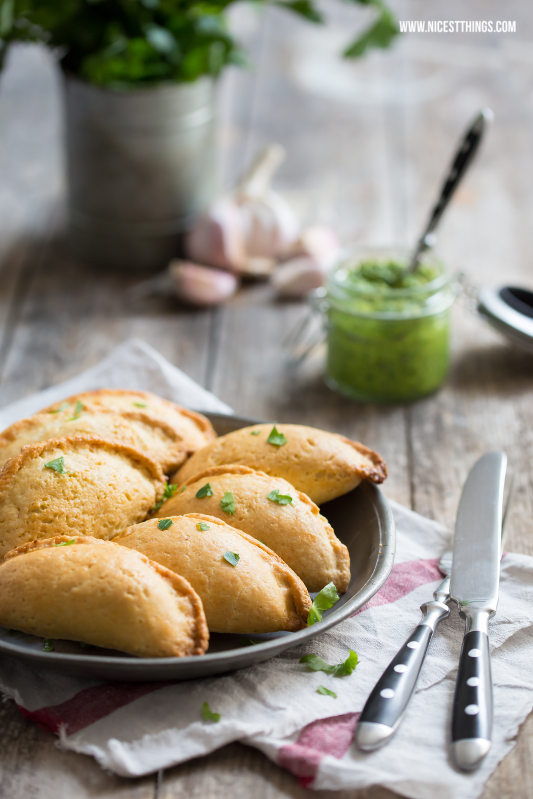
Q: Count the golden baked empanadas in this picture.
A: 7